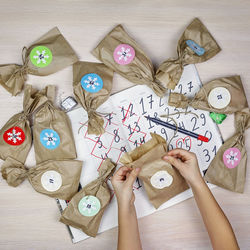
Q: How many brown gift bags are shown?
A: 11